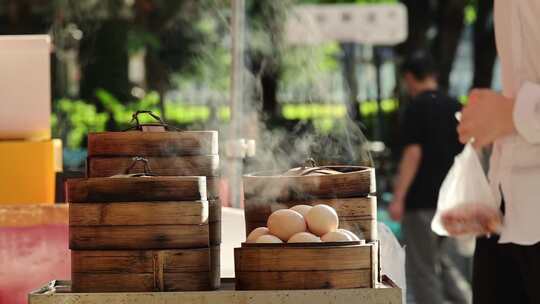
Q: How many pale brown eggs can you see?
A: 8